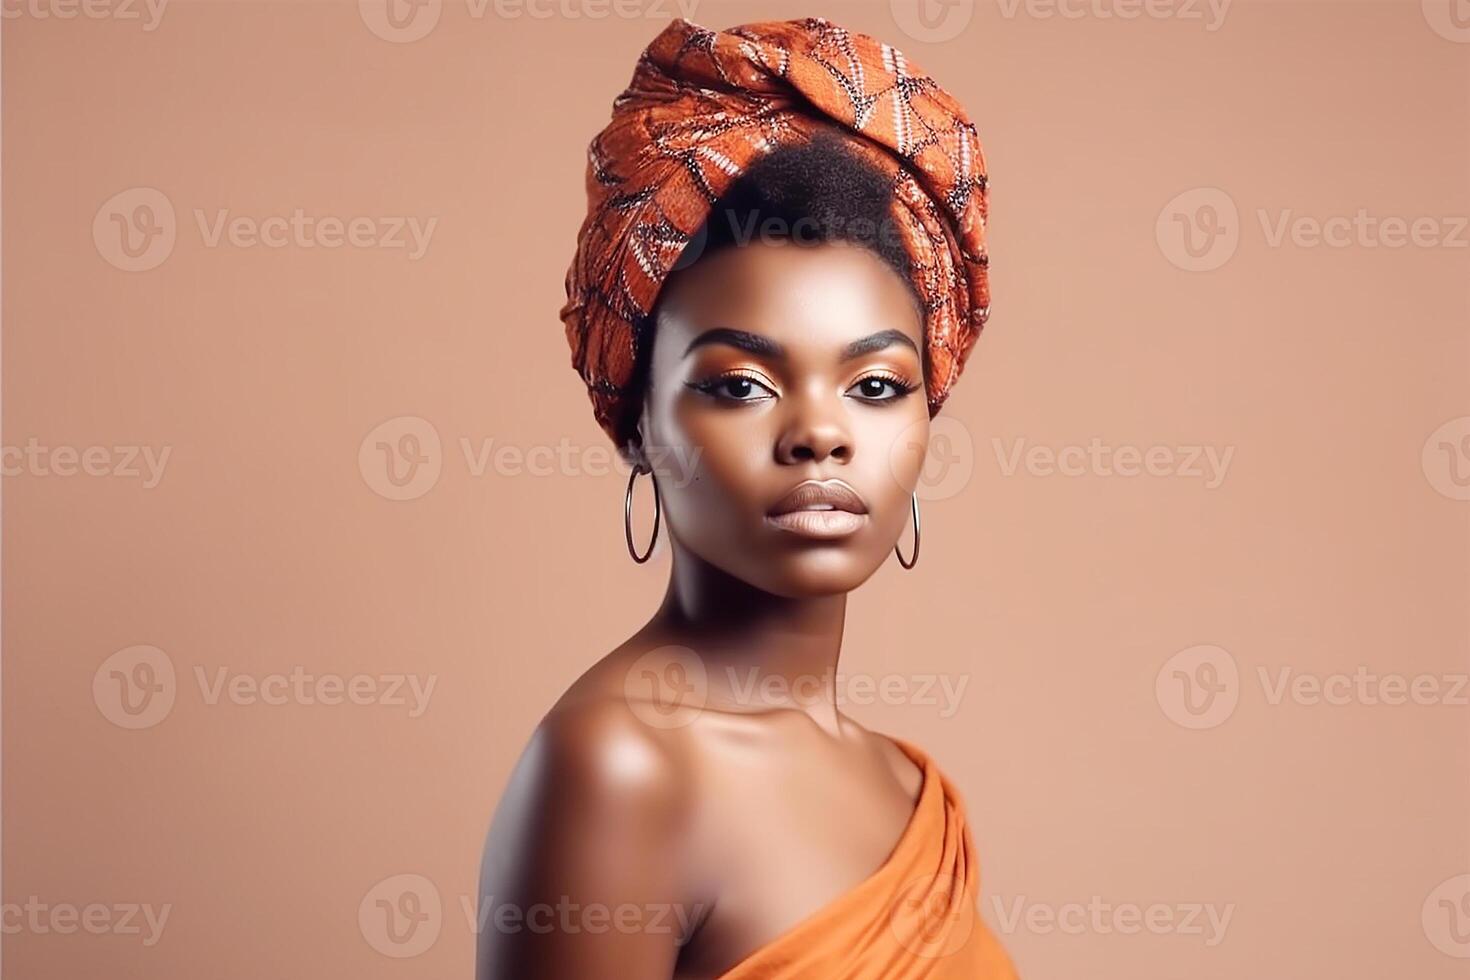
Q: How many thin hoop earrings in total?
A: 2